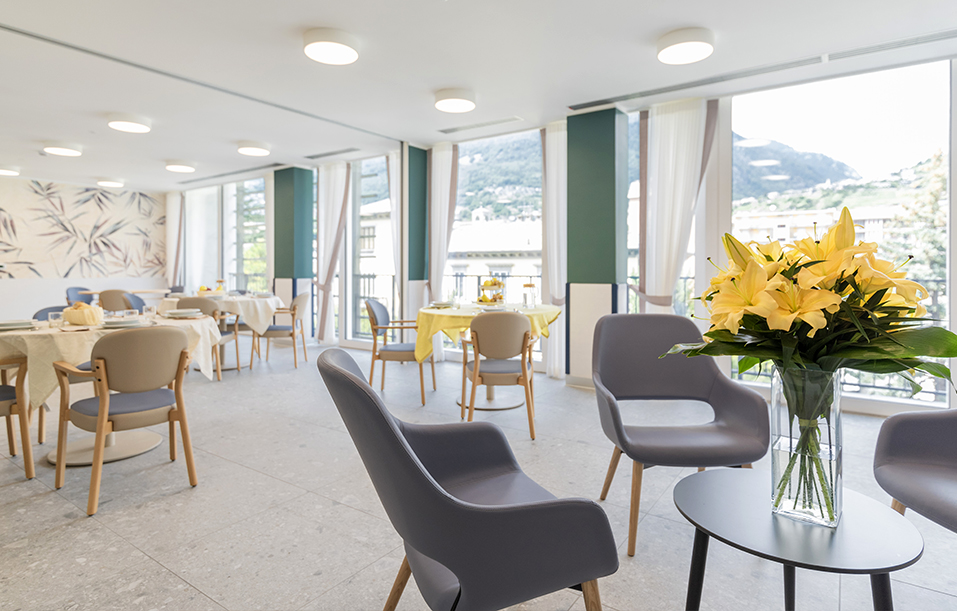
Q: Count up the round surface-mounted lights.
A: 9